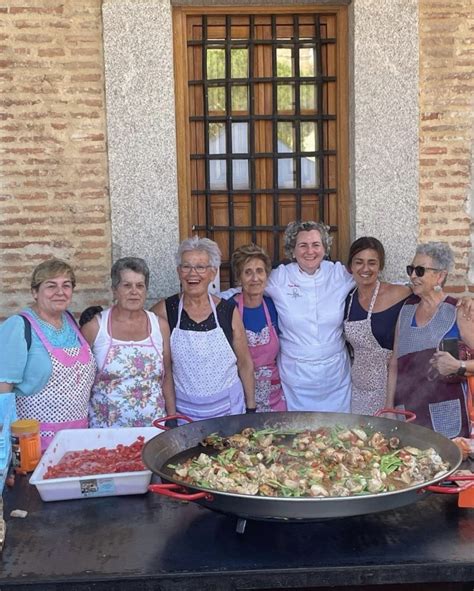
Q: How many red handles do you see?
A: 4